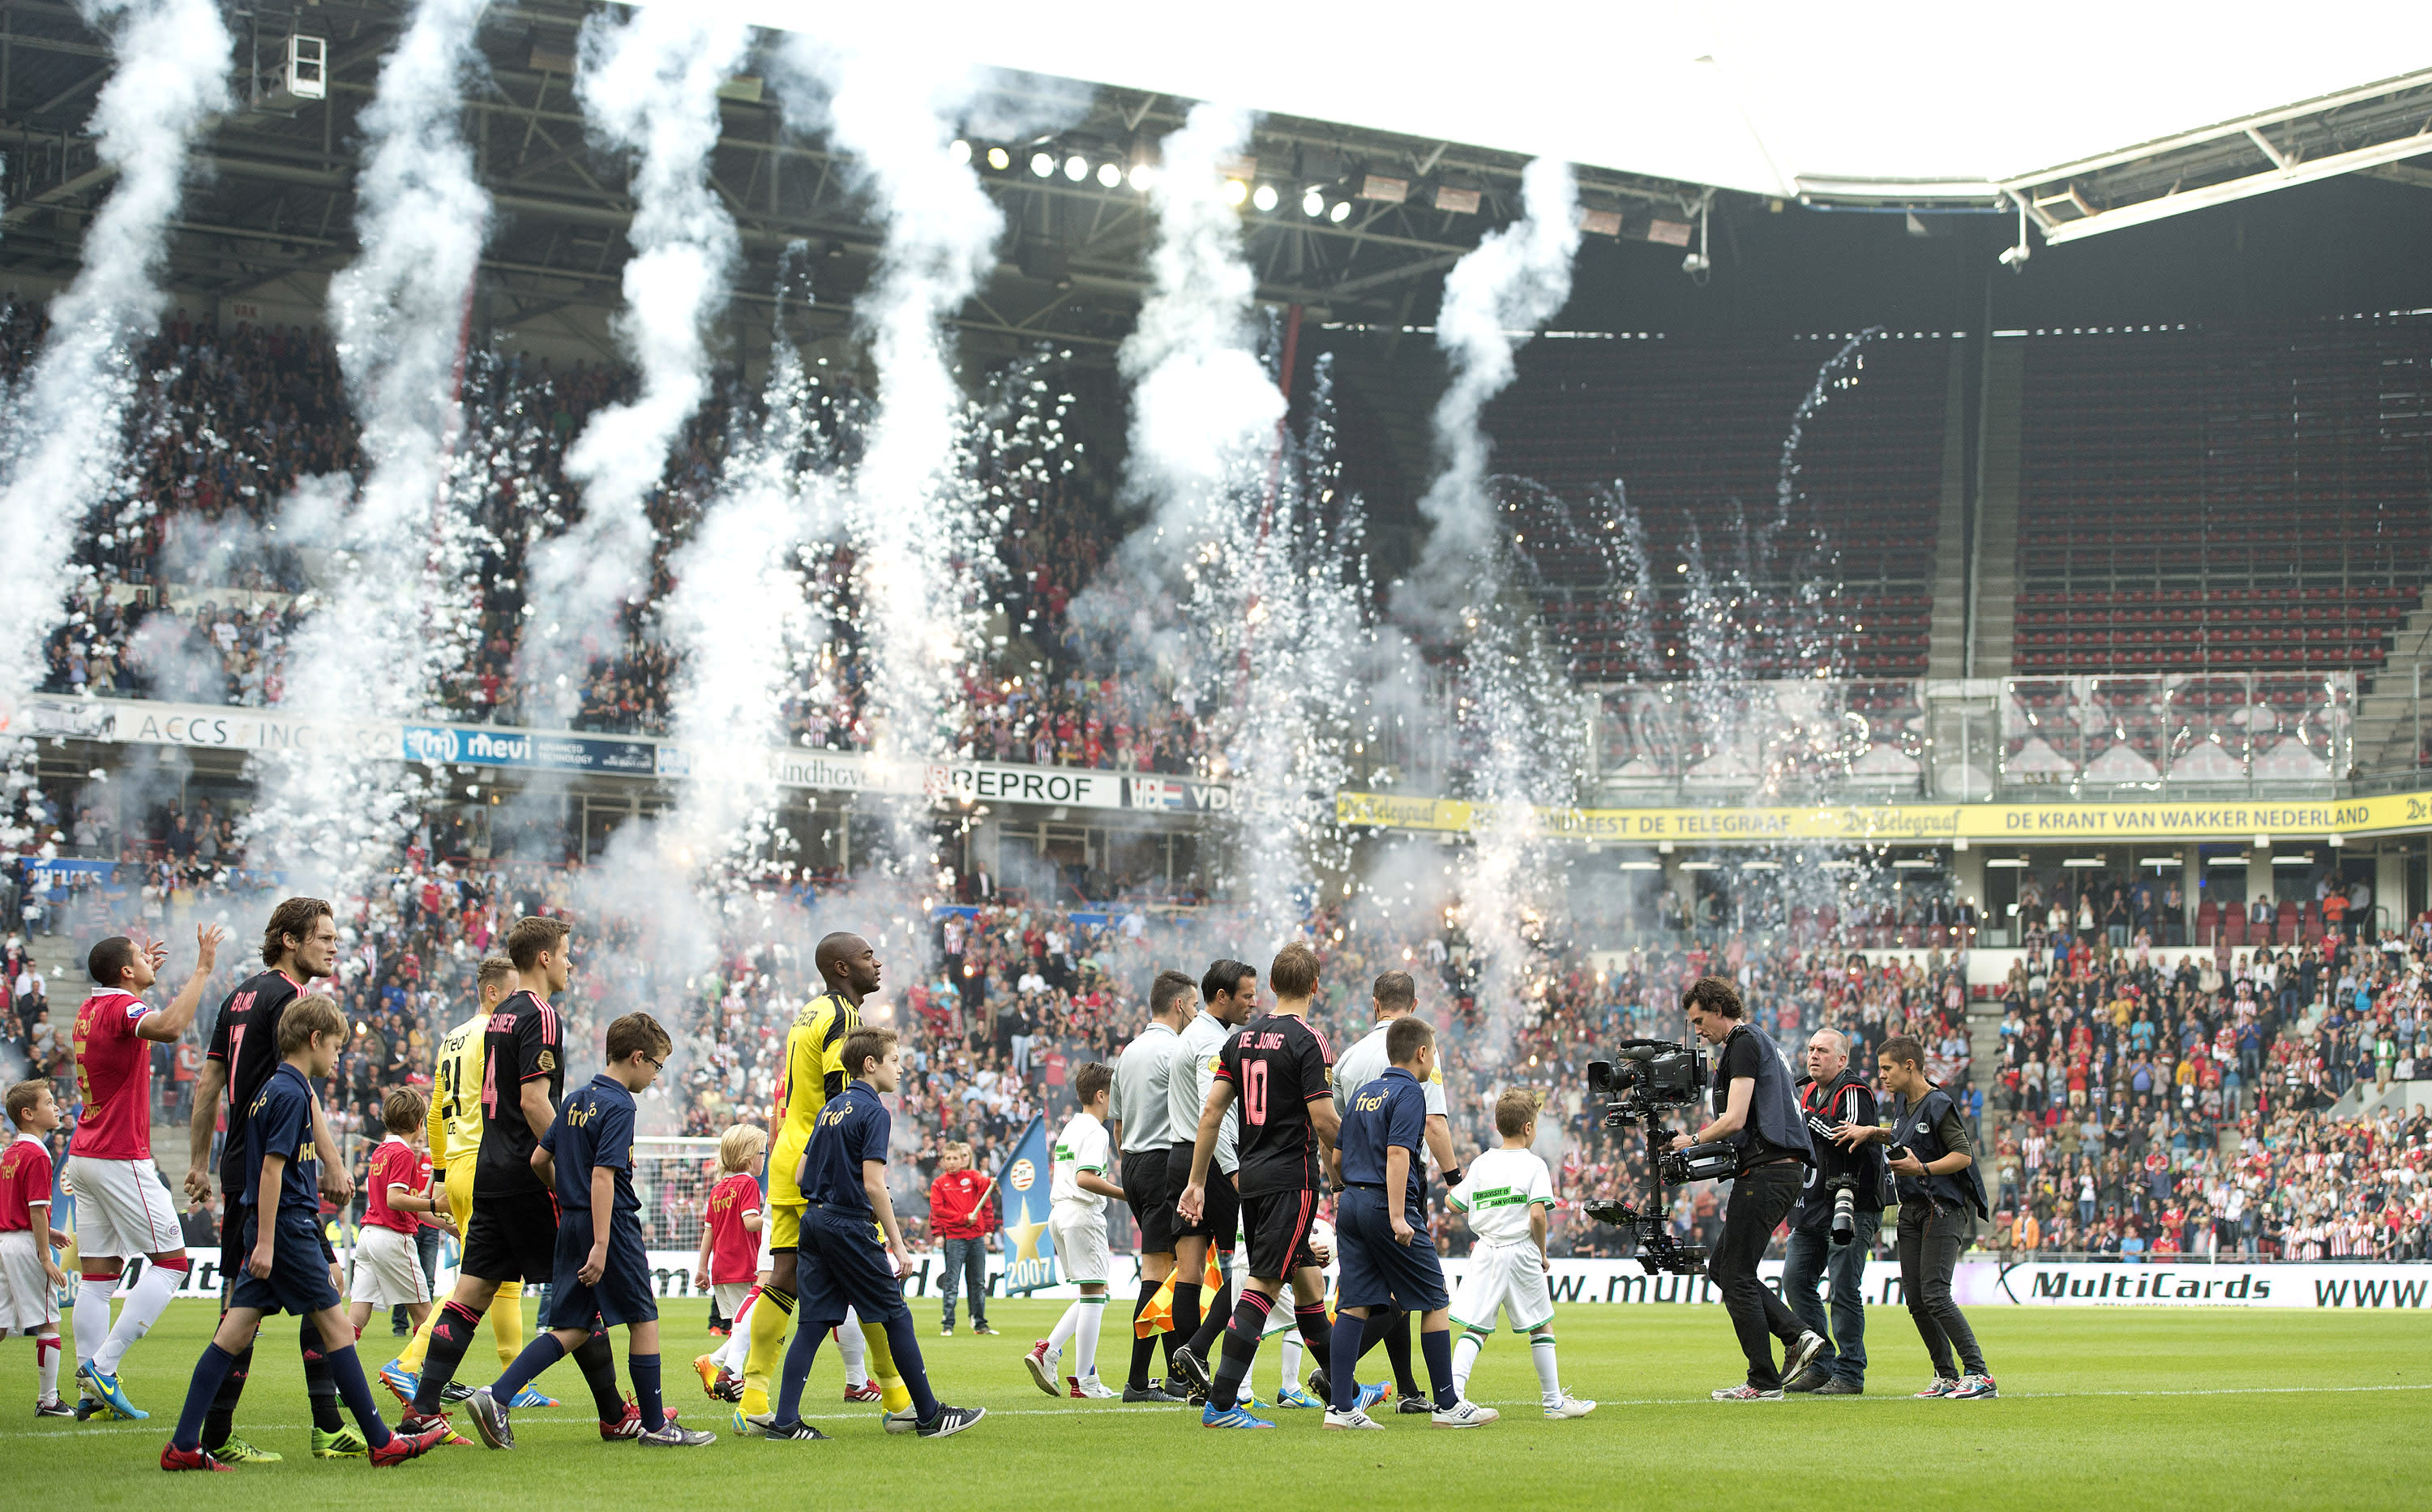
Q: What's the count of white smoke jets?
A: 6